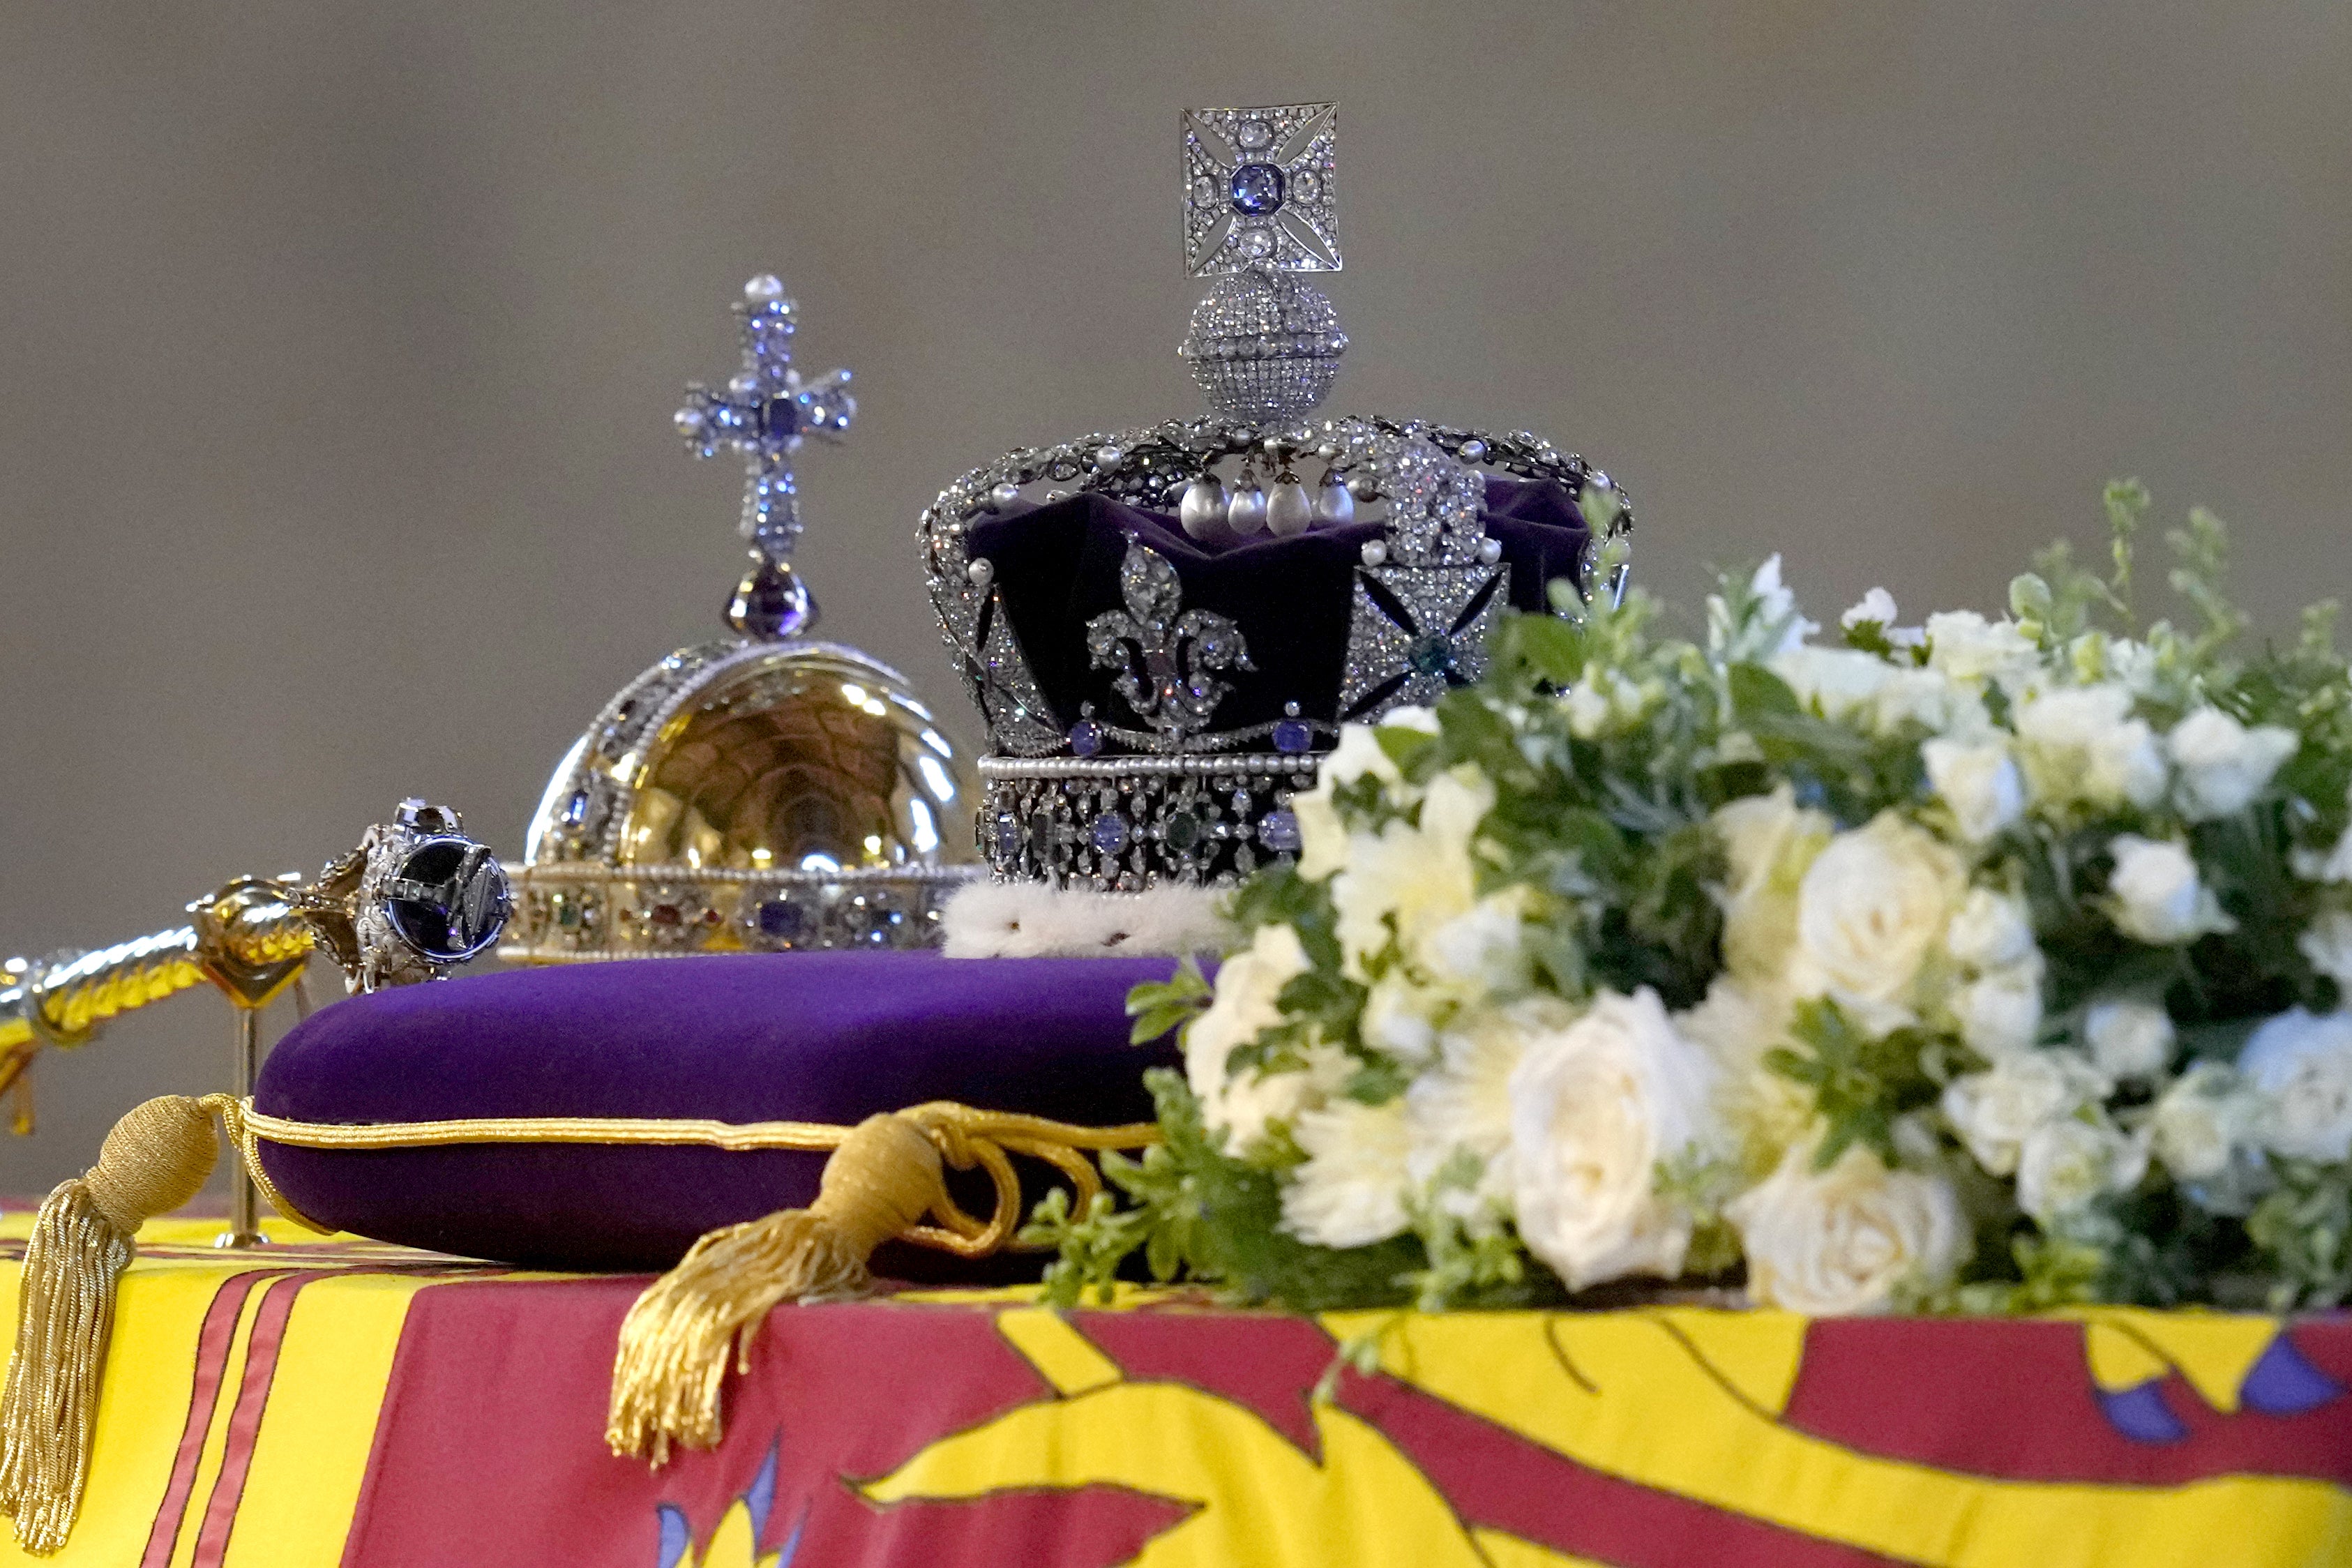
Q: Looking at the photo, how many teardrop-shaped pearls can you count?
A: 4